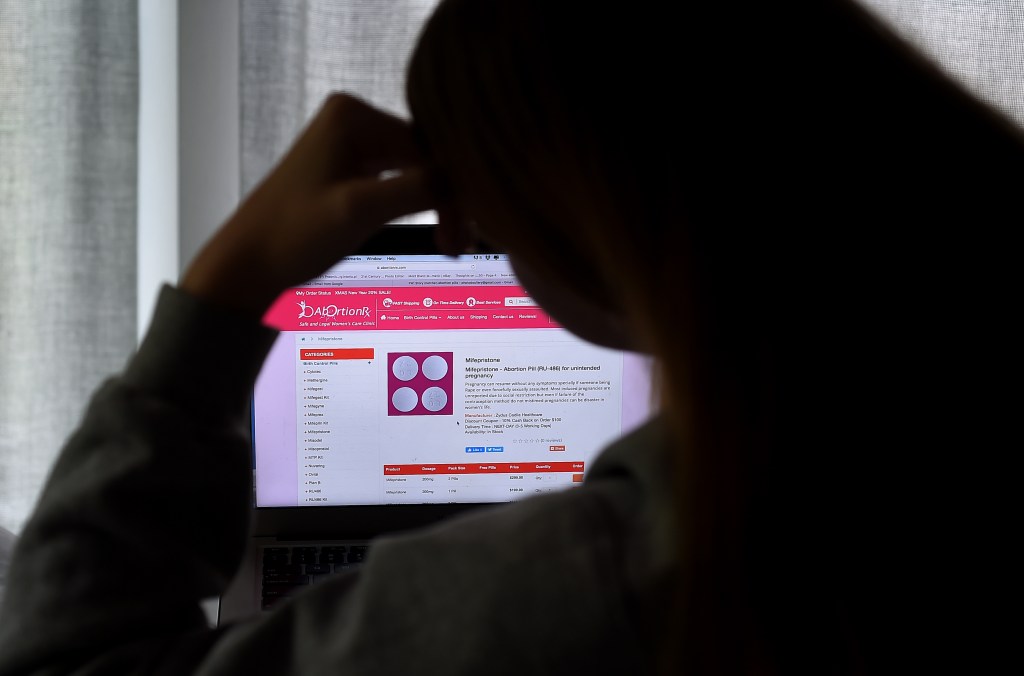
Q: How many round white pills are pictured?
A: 4